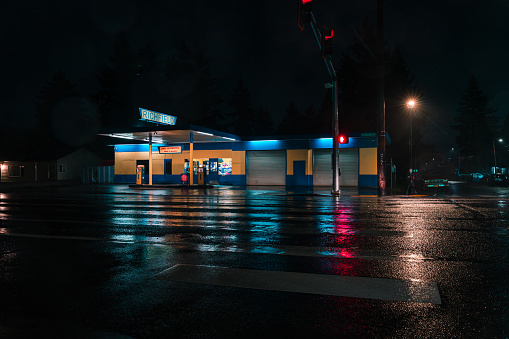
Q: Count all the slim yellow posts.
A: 2